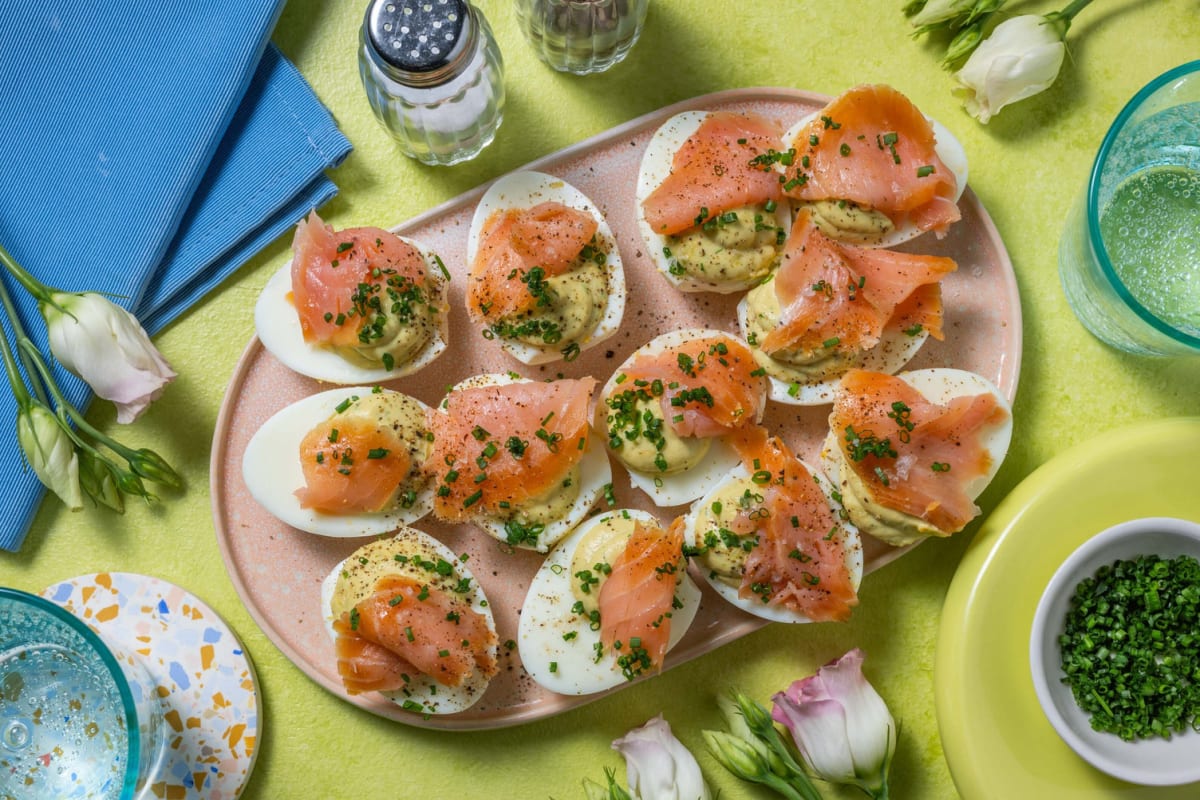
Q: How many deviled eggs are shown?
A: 12